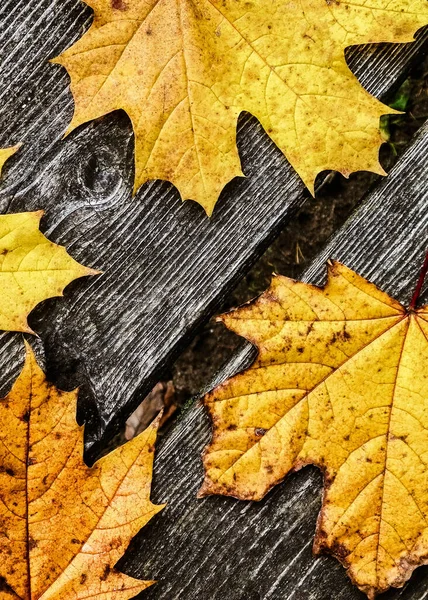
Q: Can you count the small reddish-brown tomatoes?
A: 0